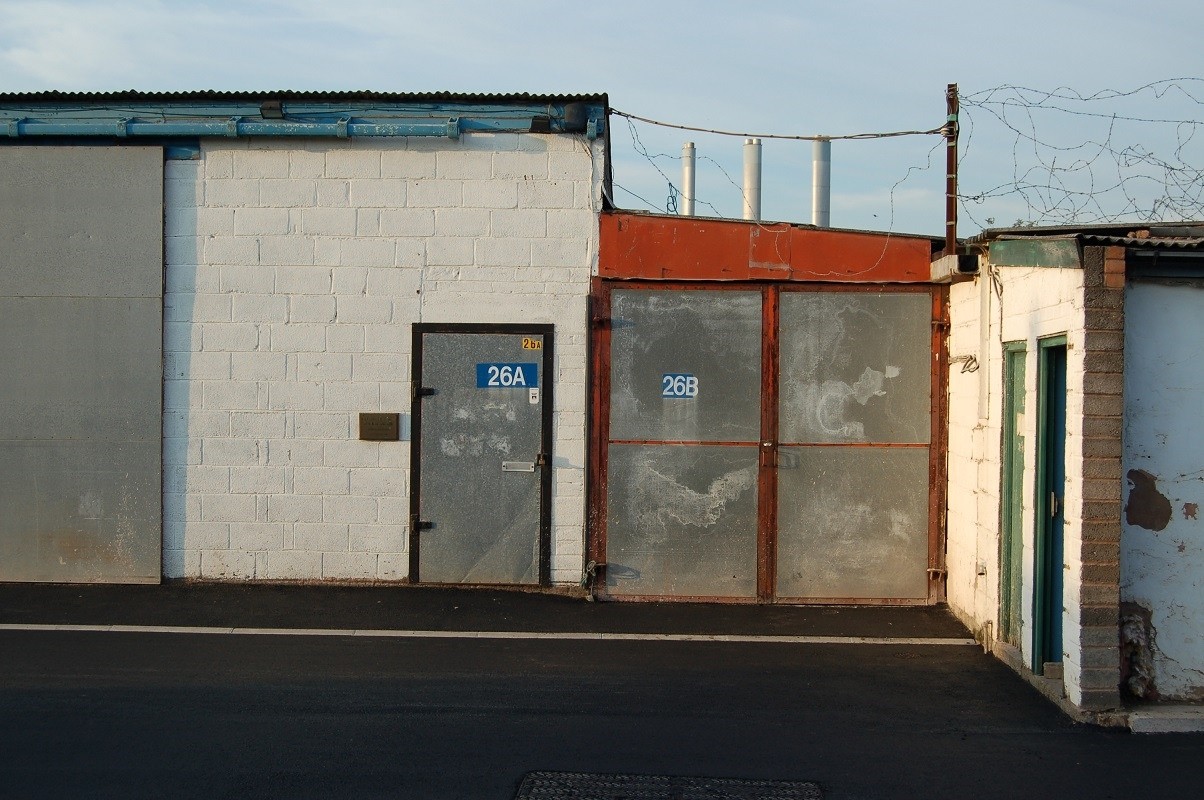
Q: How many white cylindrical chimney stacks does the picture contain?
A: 3